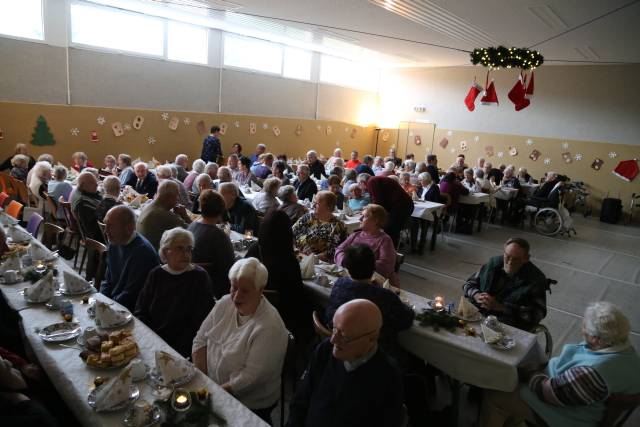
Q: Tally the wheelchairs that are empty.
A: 0